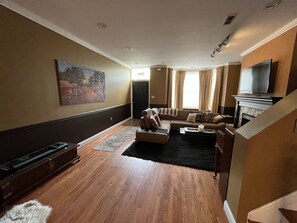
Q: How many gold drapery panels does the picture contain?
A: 4